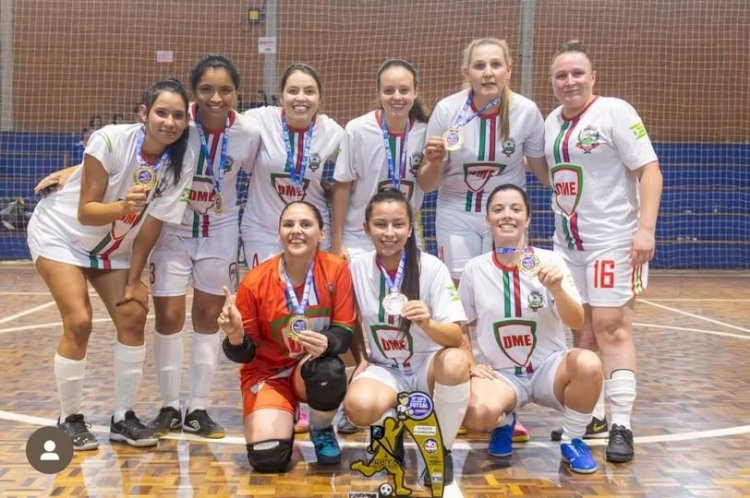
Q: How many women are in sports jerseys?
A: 9